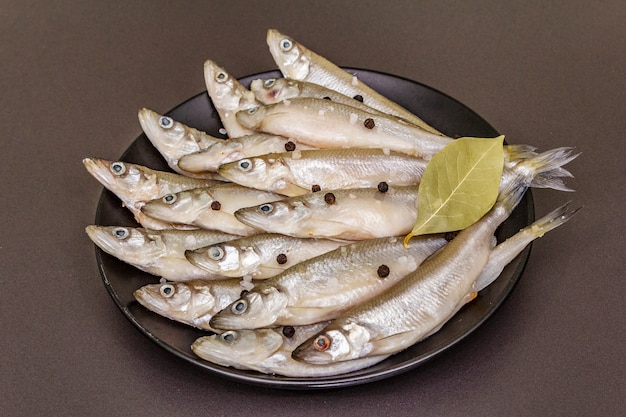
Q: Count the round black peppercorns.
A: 13